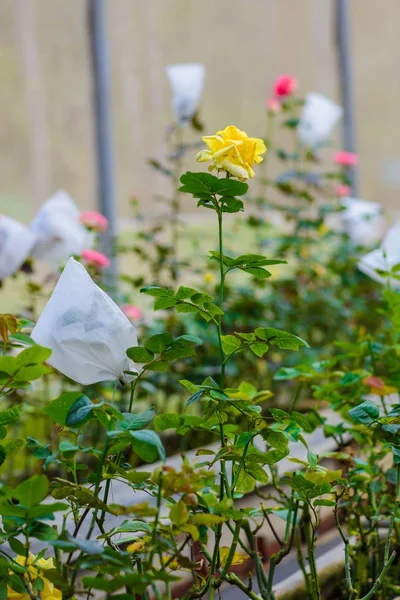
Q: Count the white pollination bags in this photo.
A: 7